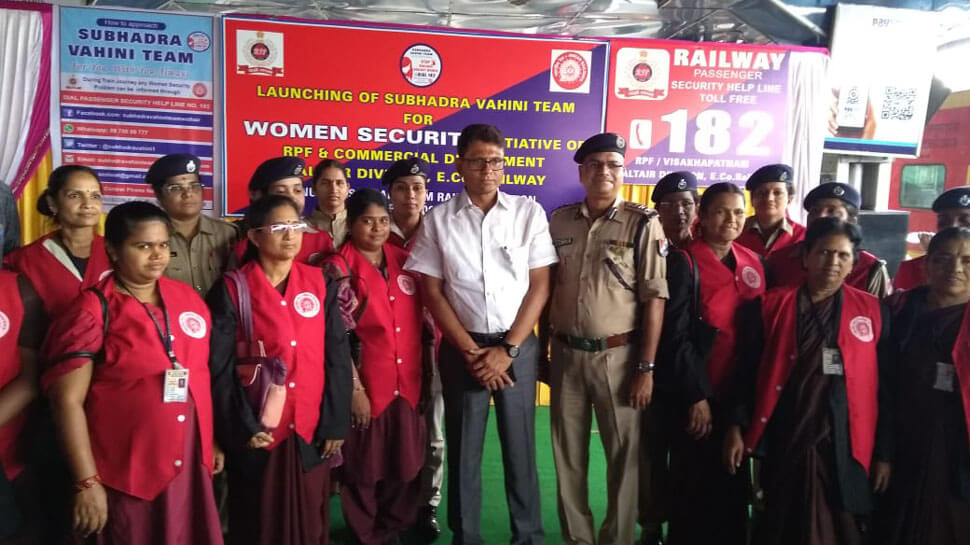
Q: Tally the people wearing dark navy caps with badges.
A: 8